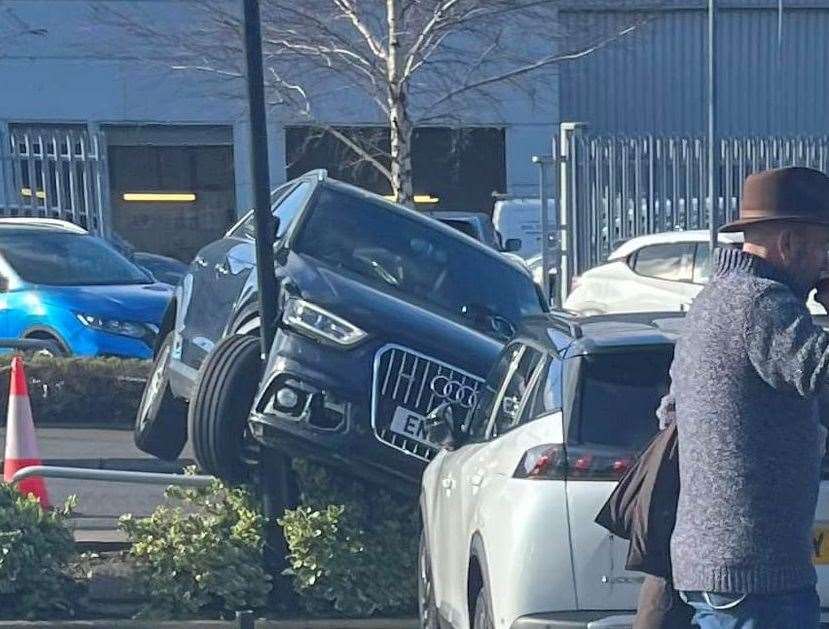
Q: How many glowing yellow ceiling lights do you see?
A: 3